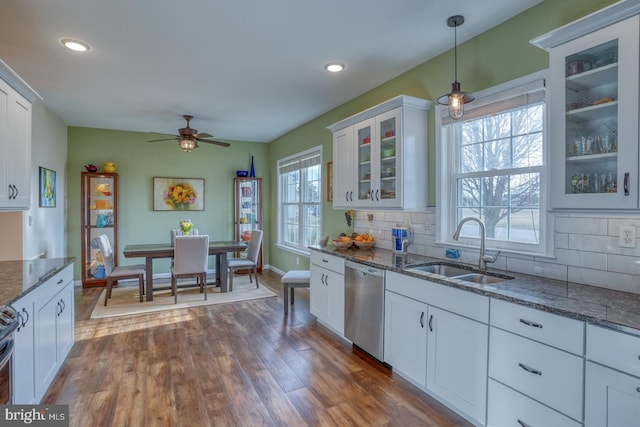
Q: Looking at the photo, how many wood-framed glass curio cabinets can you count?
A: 2